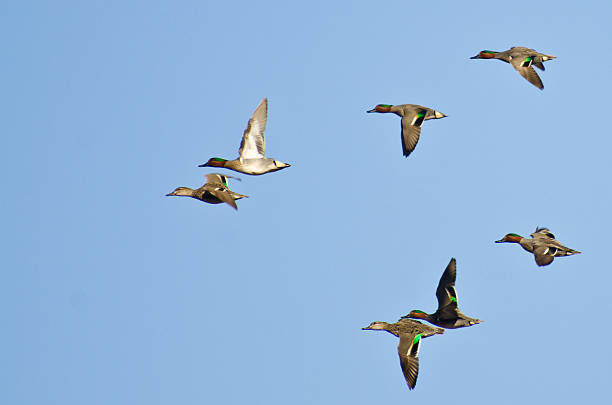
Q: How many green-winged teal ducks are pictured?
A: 7